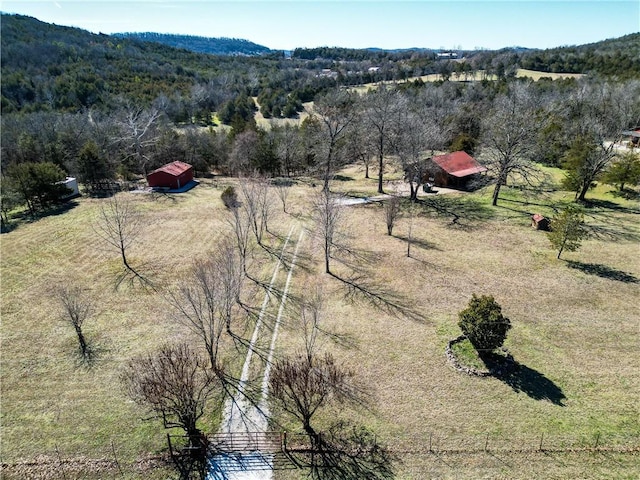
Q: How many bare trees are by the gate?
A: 2